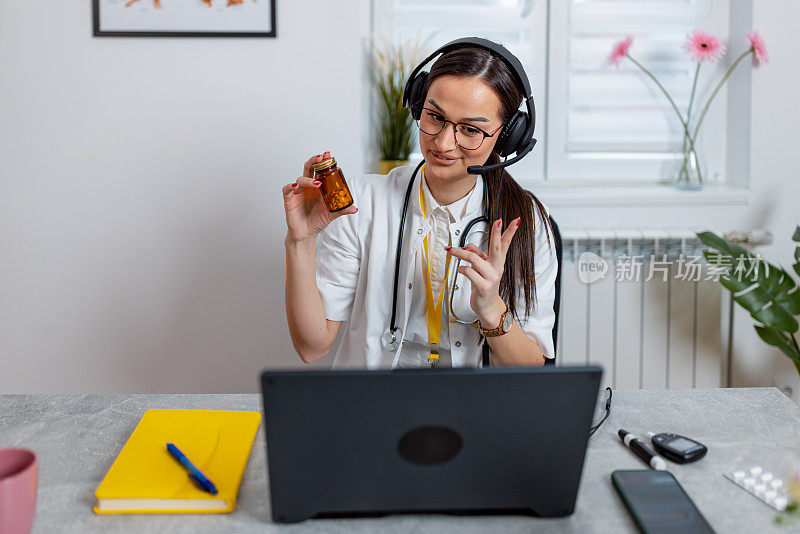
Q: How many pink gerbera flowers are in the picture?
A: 3